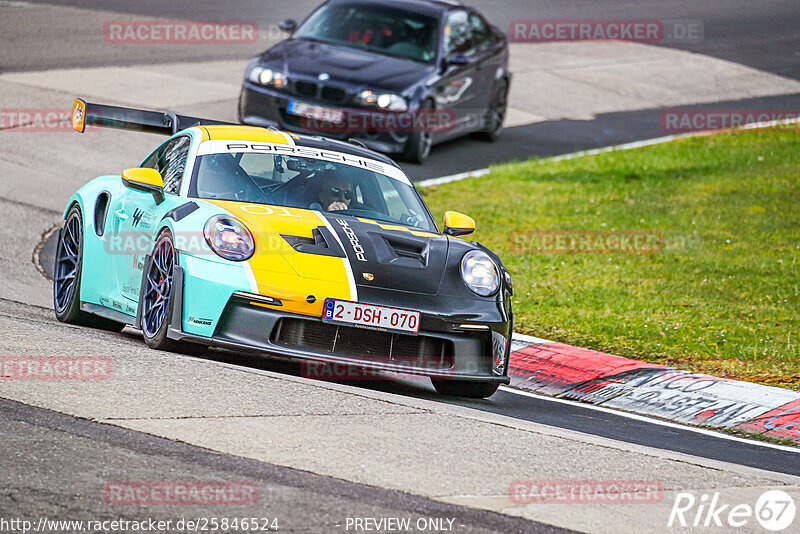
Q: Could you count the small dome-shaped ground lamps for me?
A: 0